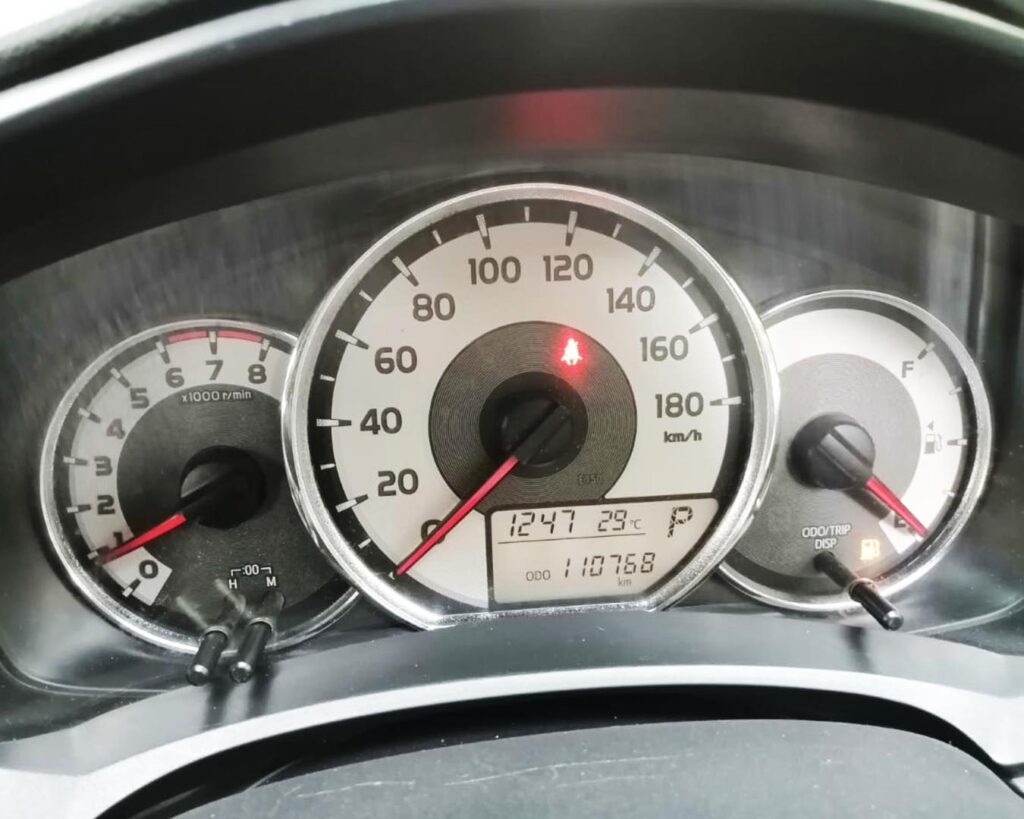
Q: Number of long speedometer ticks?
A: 9